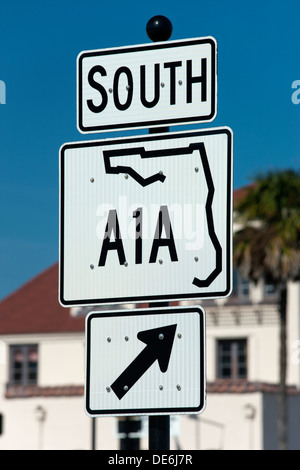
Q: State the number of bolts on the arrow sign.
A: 8